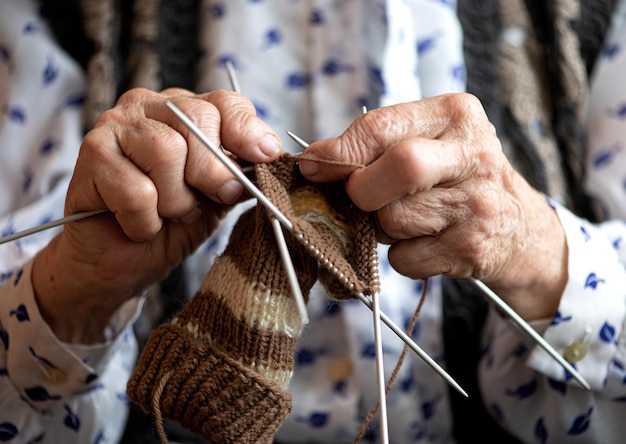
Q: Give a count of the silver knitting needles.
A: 5